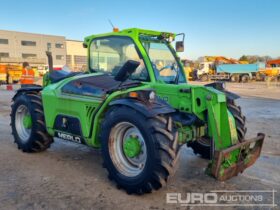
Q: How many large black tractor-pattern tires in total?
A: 3